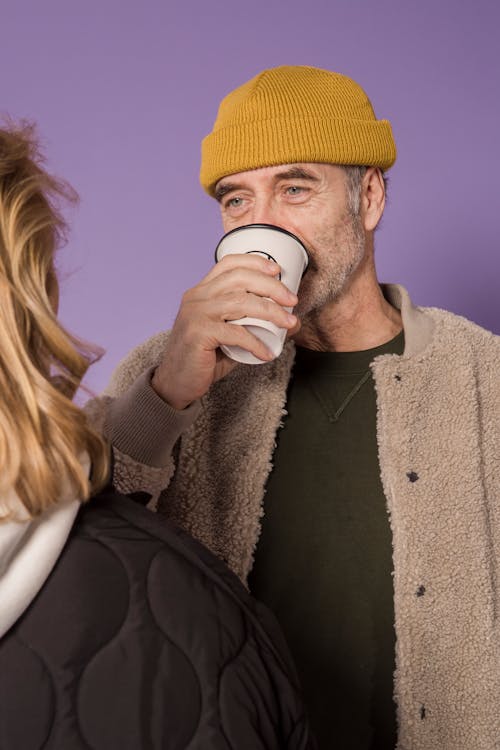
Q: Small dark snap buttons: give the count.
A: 4